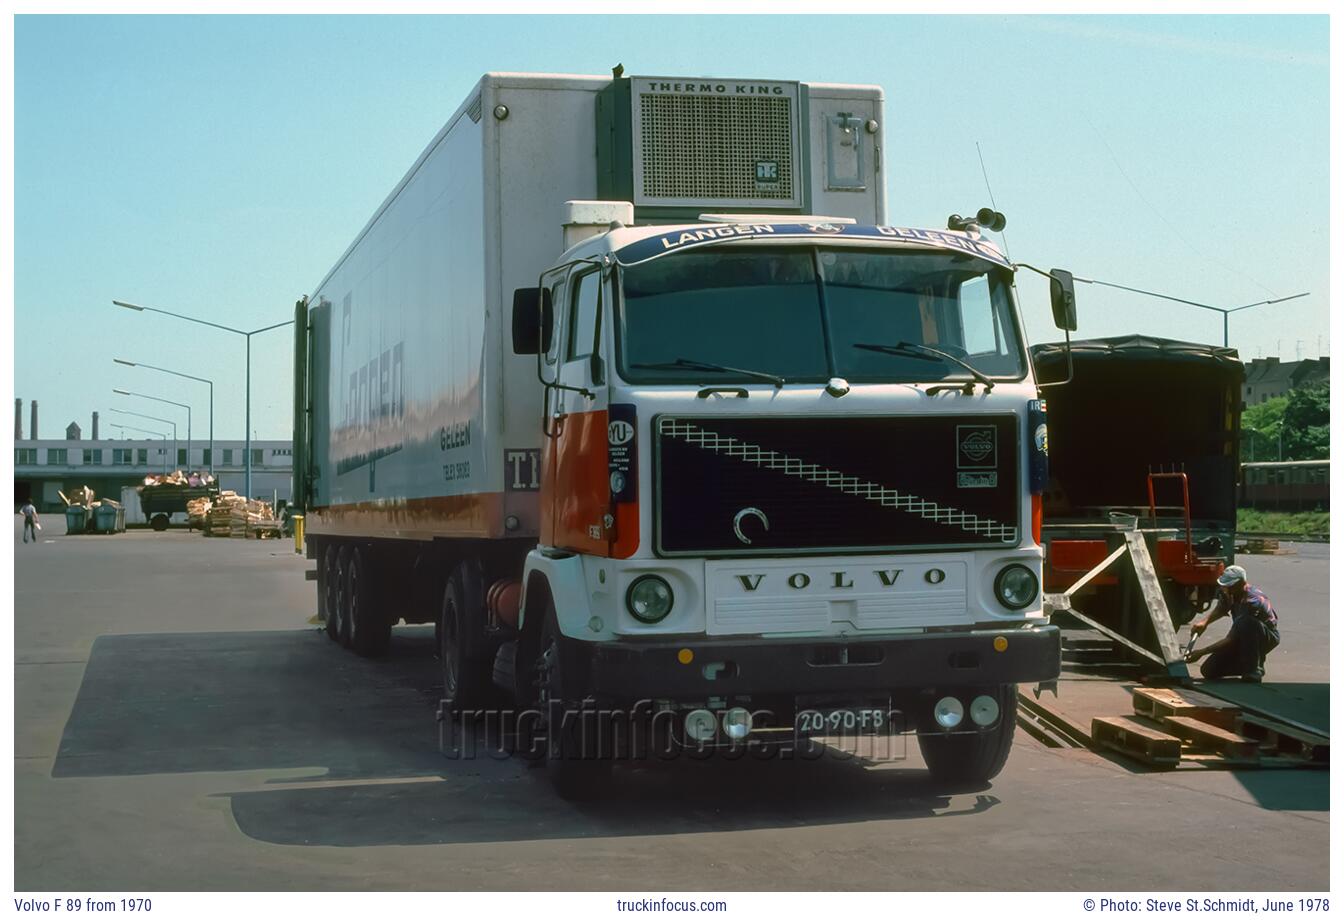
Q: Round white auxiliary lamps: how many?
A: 4